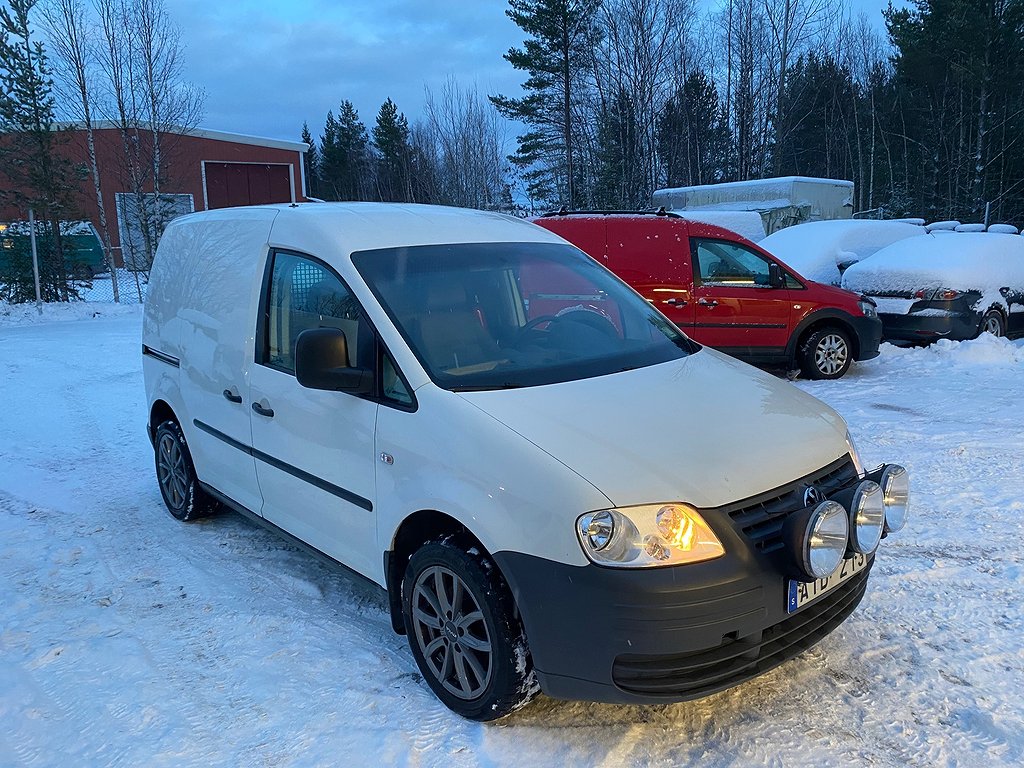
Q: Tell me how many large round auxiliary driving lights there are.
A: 3